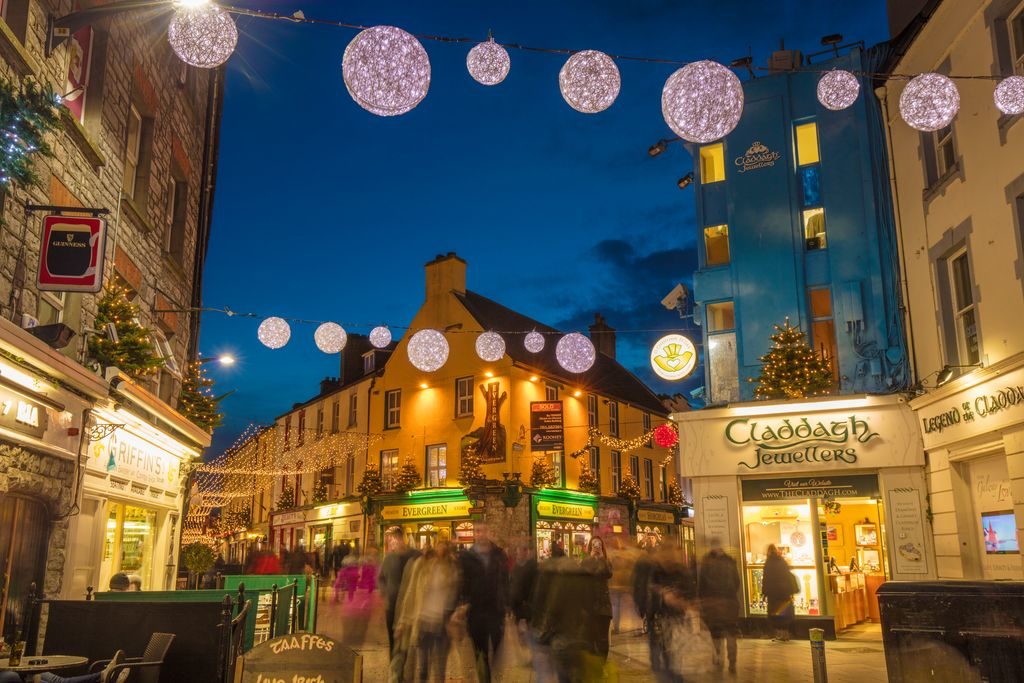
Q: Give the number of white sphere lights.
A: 15